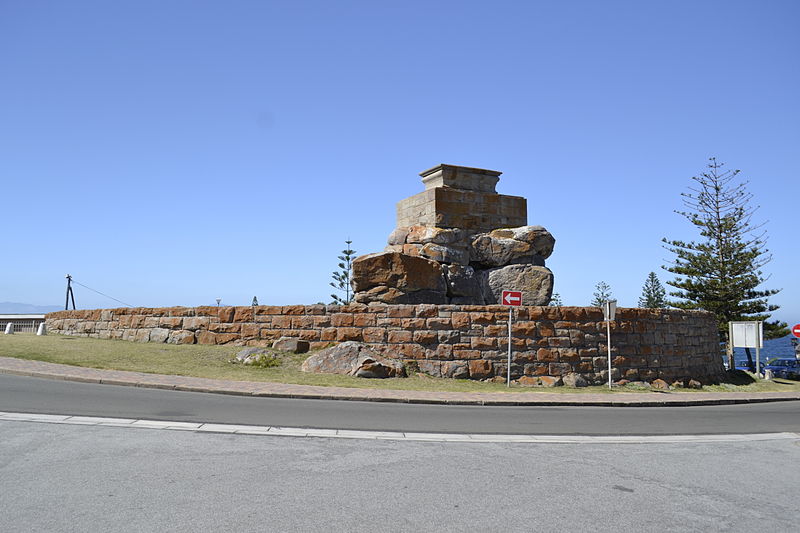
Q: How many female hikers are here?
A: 0